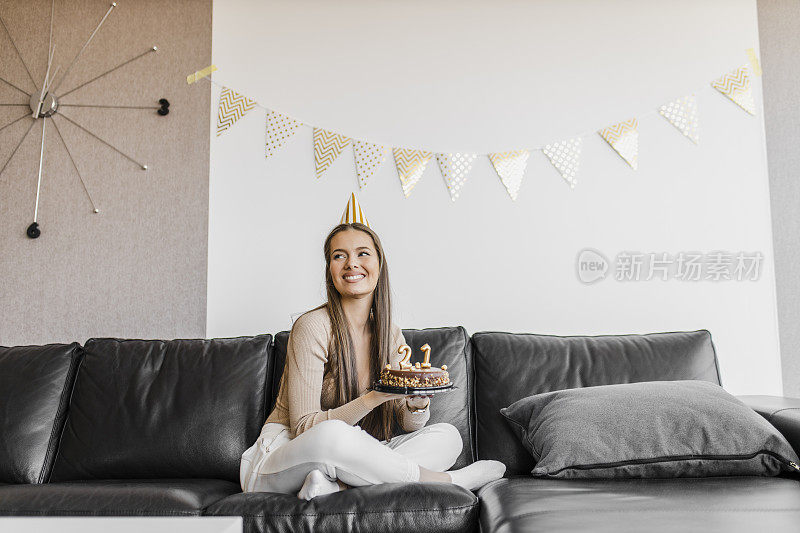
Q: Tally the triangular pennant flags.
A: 11